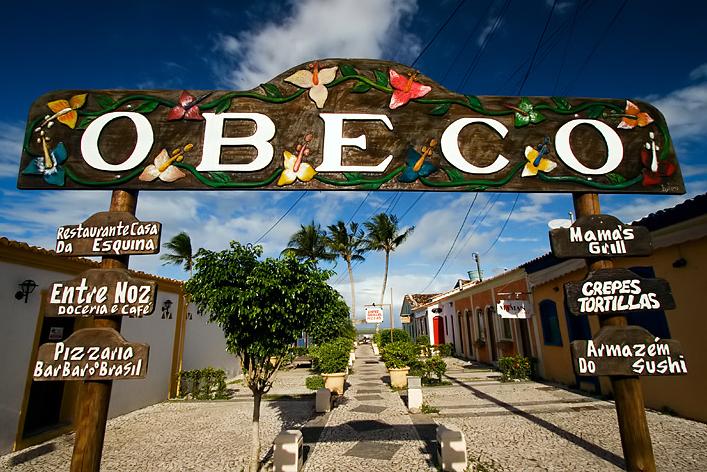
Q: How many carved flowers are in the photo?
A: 12